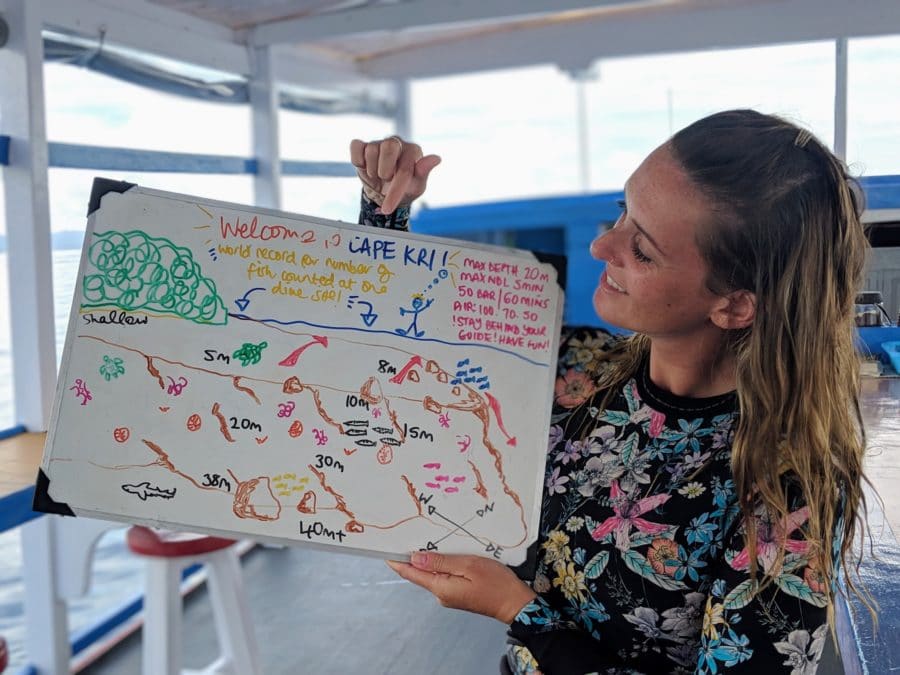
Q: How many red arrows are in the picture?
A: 3